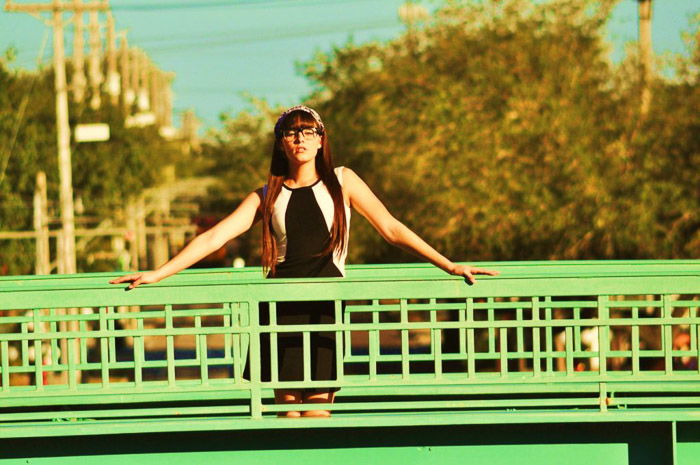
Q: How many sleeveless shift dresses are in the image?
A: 1